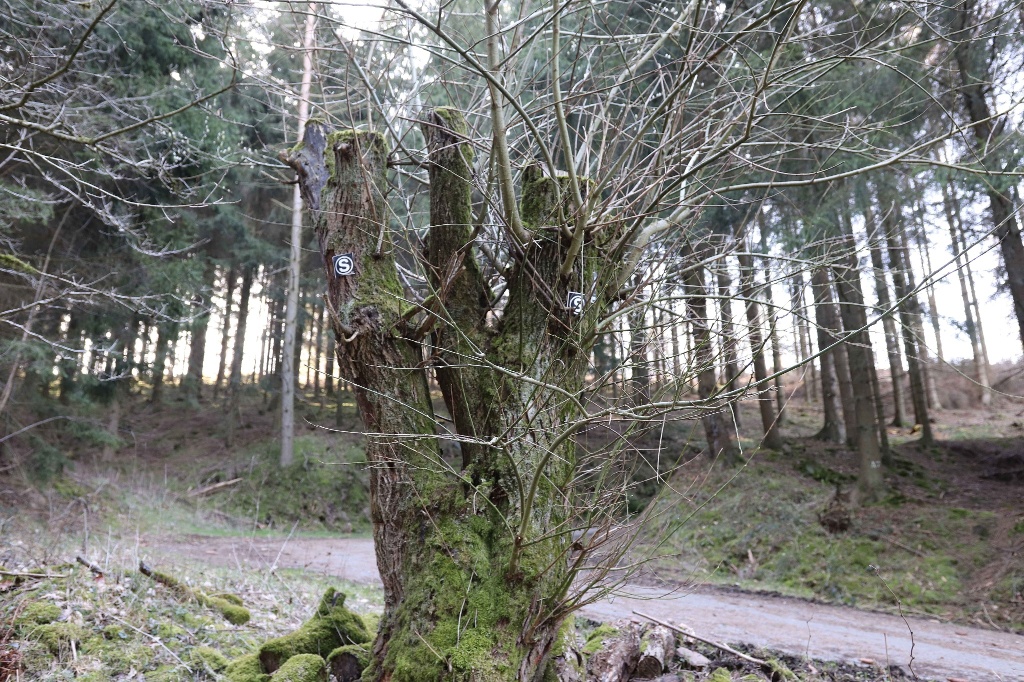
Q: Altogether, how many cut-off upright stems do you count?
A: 3